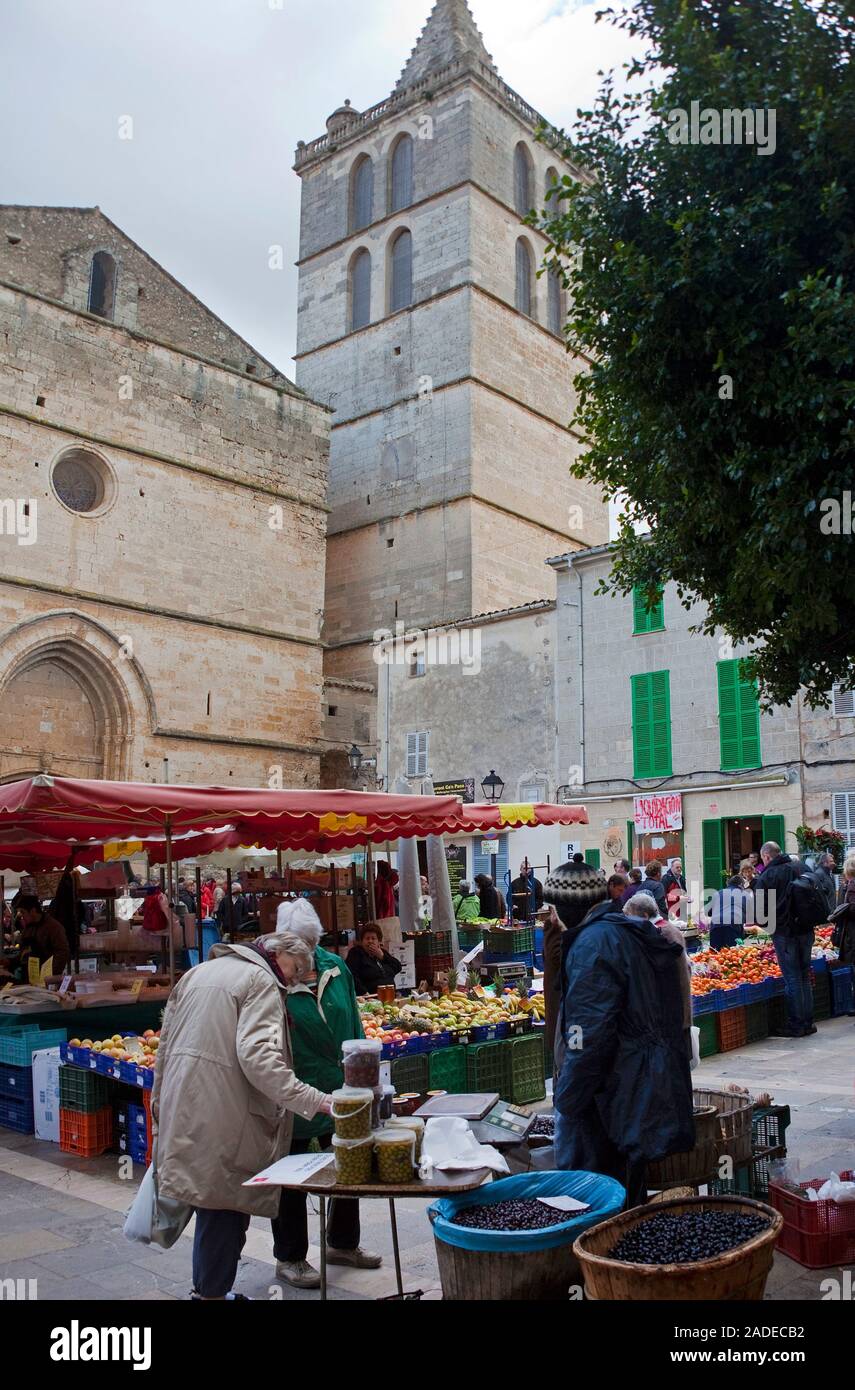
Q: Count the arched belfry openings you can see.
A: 8